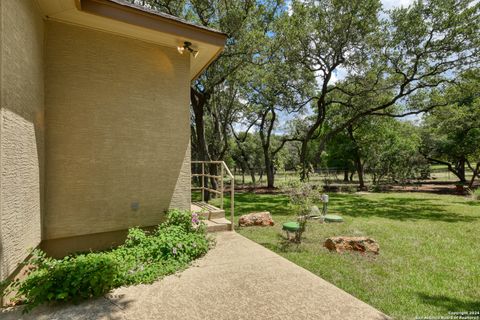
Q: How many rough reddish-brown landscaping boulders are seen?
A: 2